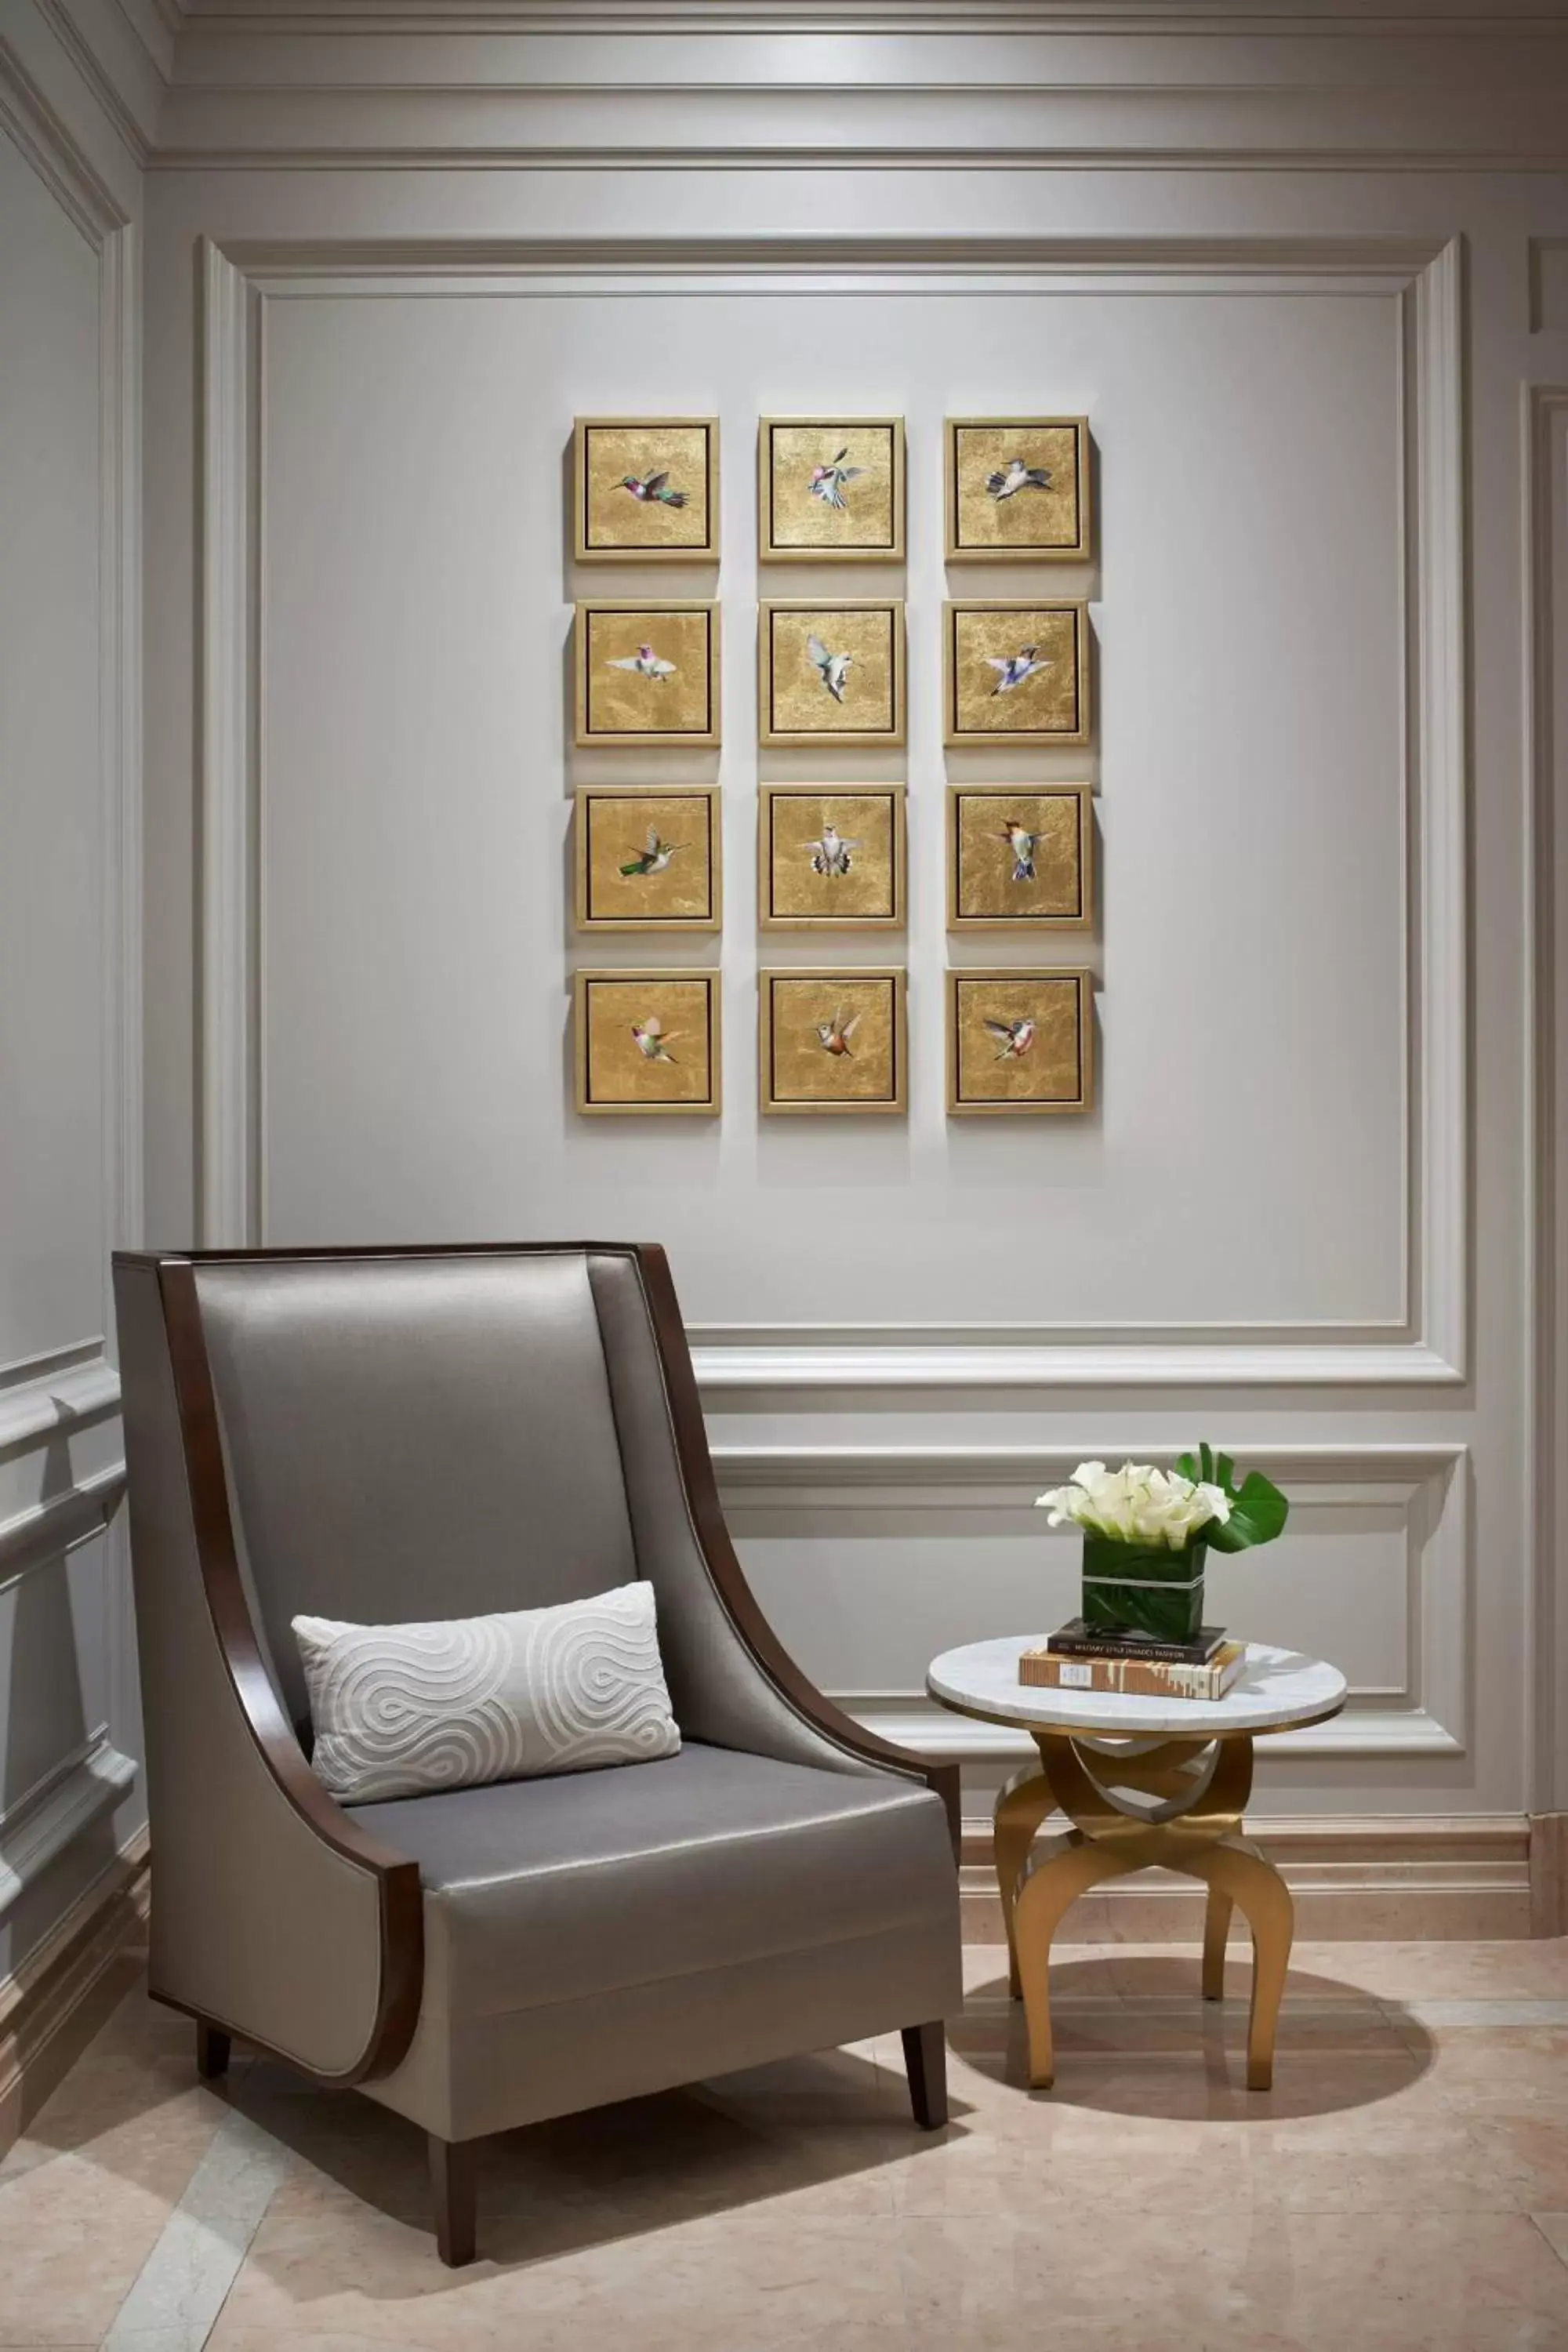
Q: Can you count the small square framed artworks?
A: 12